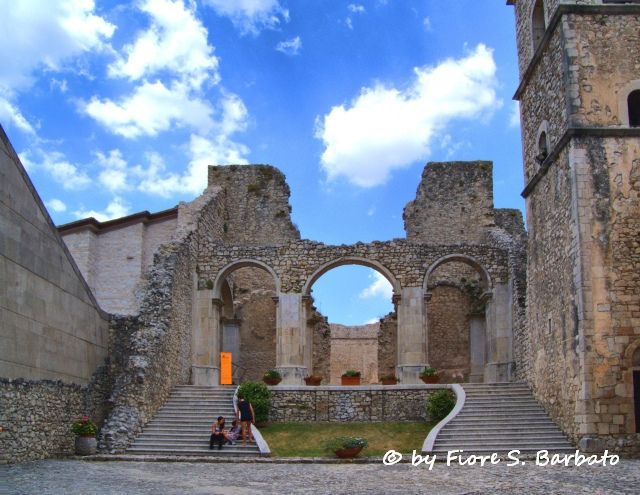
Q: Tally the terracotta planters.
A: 6